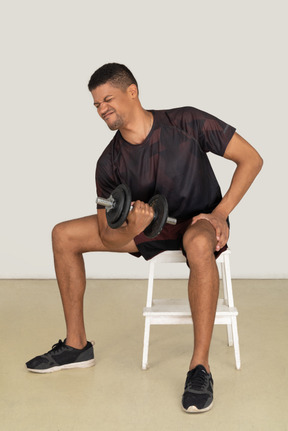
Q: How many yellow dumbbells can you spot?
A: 0